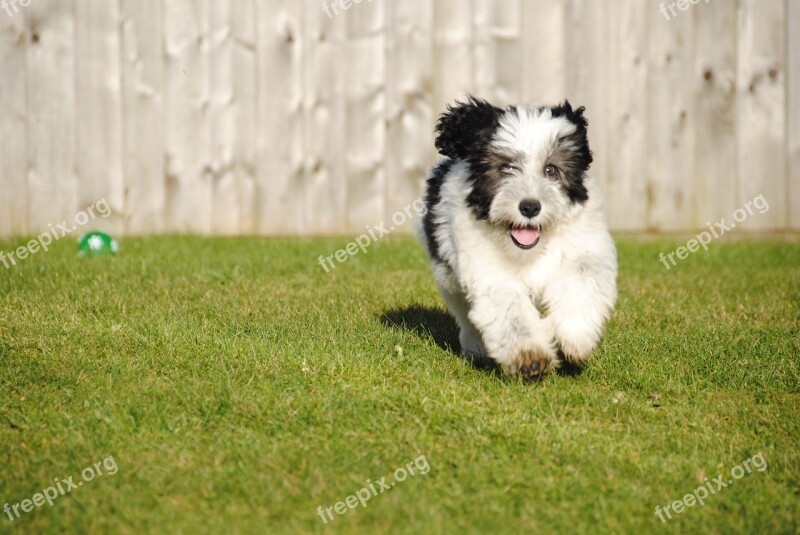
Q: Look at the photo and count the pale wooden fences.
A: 1